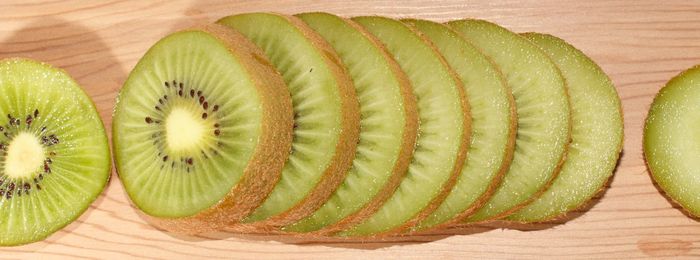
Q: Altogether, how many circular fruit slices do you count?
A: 9